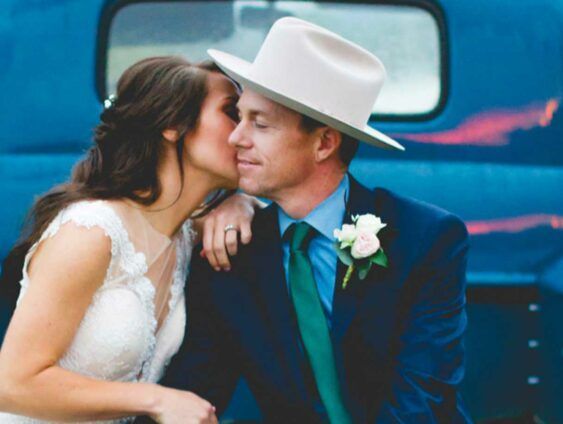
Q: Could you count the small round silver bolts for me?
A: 3